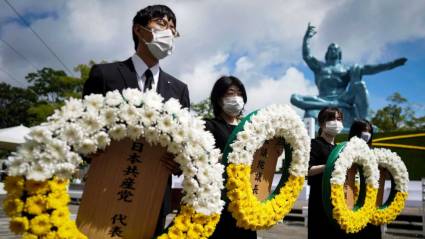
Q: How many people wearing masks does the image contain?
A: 4